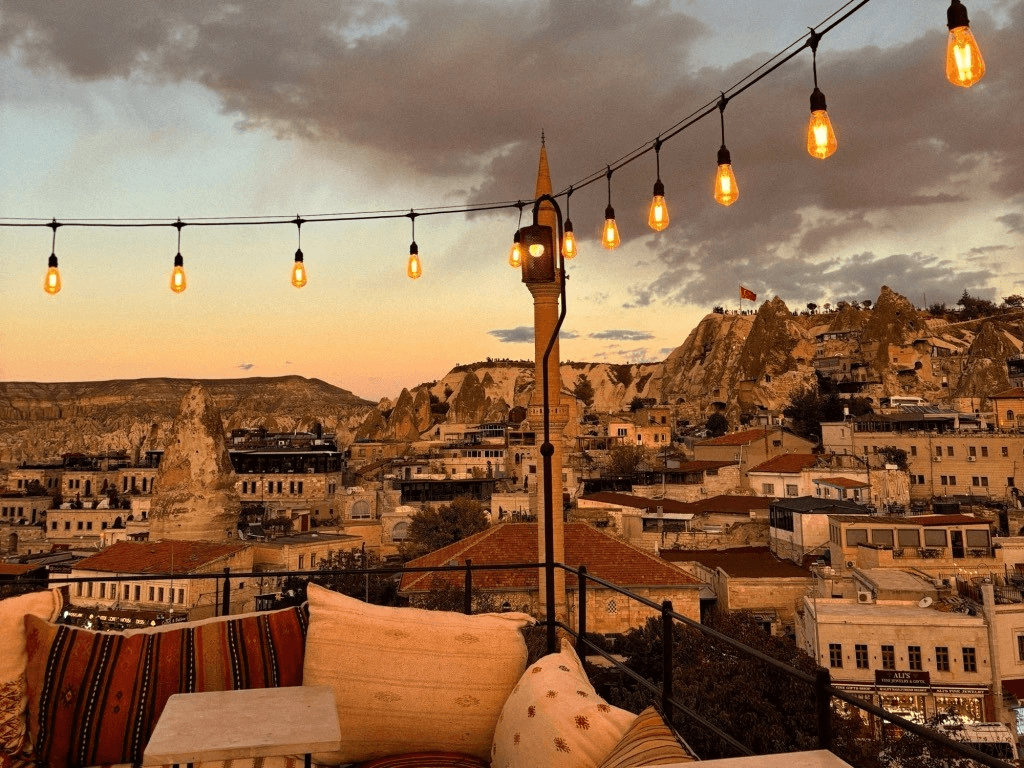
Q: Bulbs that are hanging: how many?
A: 11